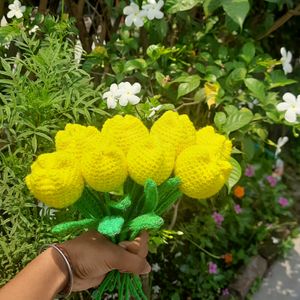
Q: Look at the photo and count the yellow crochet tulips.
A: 8